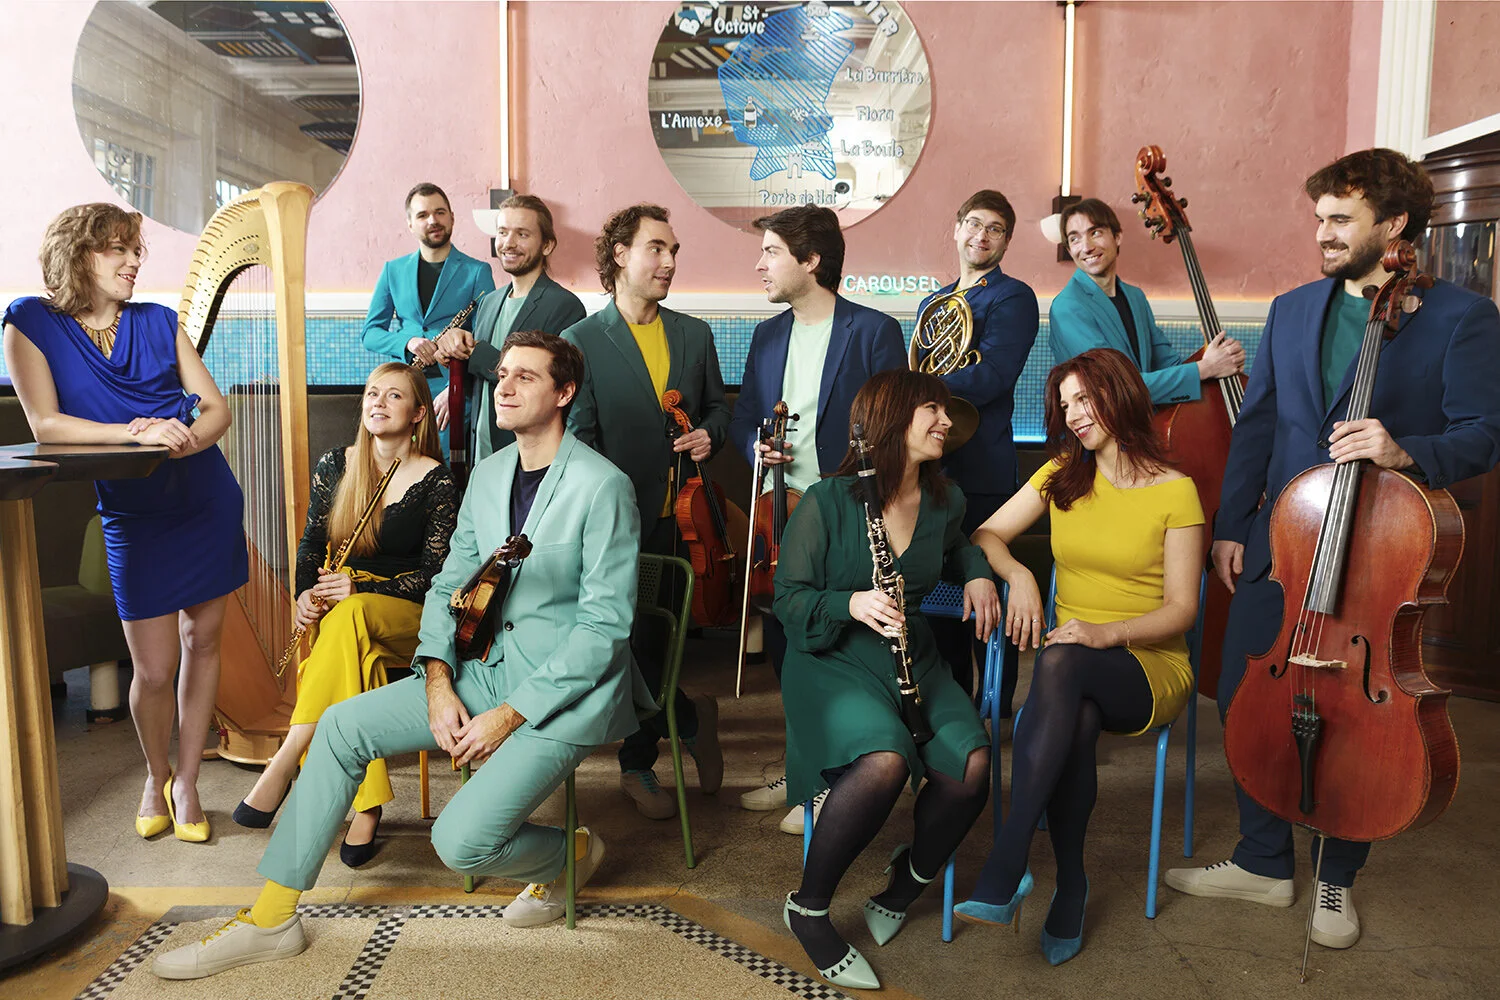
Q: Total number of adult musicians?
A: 12